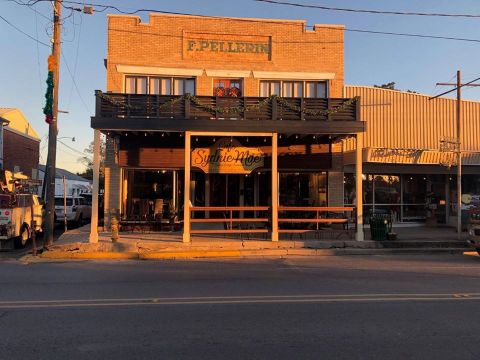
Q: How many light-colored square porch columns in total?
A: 4